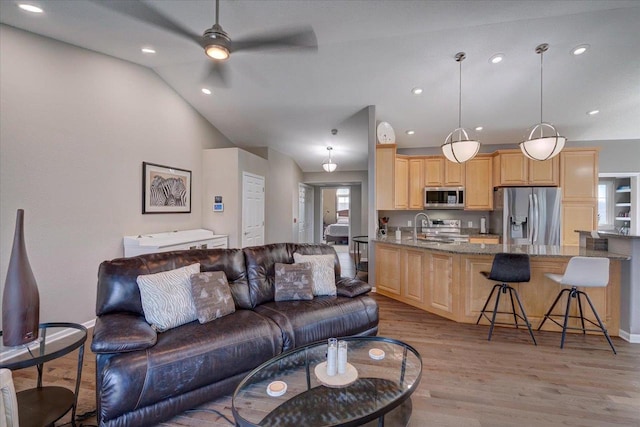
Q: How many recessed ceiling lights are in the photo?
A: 9